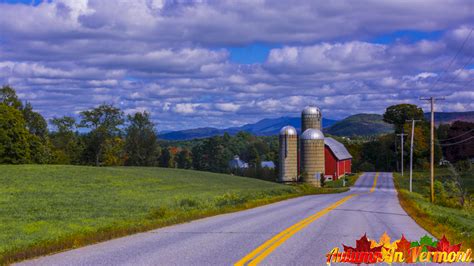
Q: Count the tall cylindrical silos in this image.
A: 3